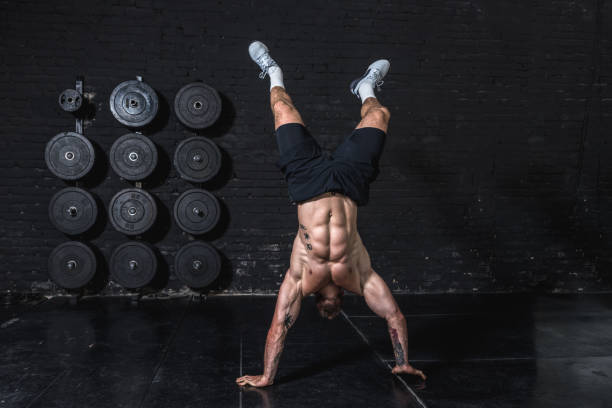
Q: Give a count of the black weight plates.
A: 12